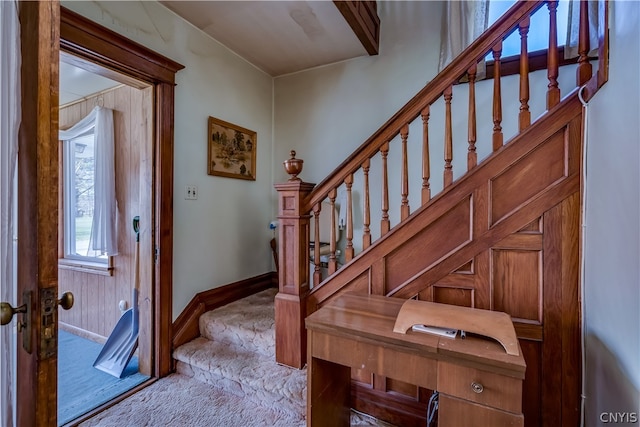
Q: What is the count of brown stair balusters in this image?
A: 13